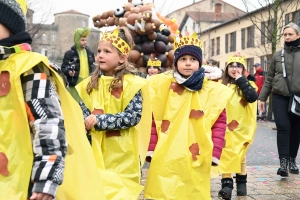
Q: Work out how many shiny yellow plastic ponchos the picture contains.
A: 4